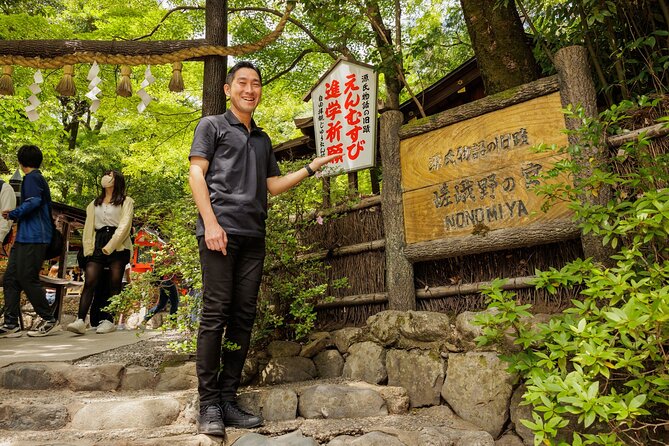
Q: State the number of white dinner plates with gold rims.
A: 0